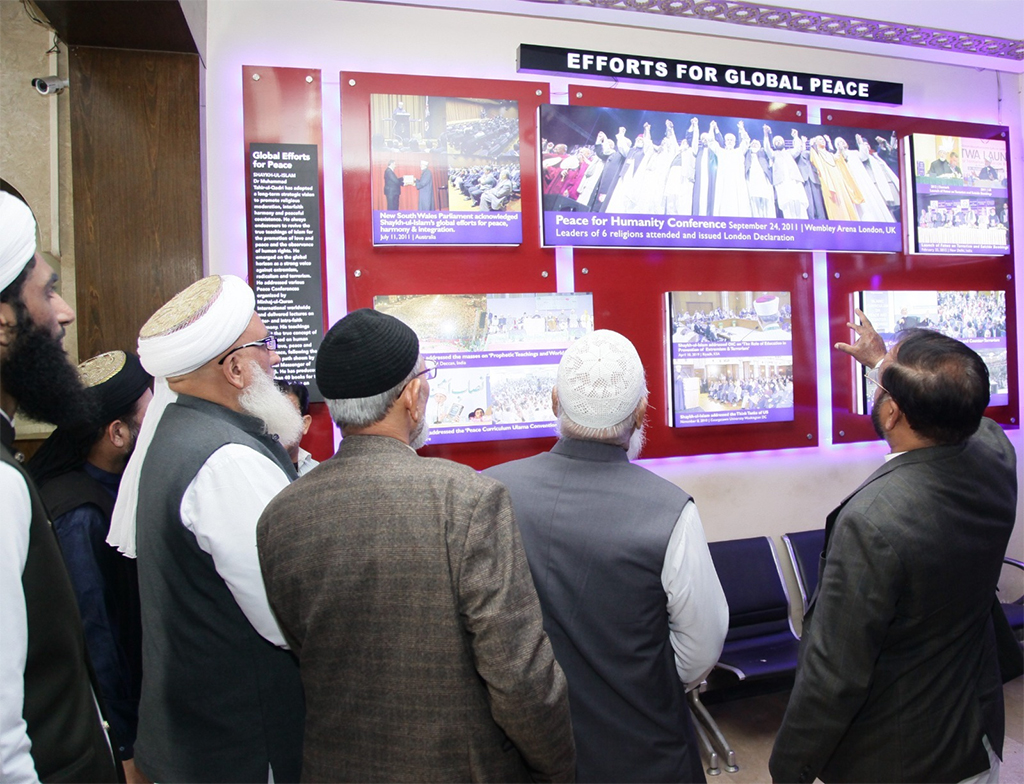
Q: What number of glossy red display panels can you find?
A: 4